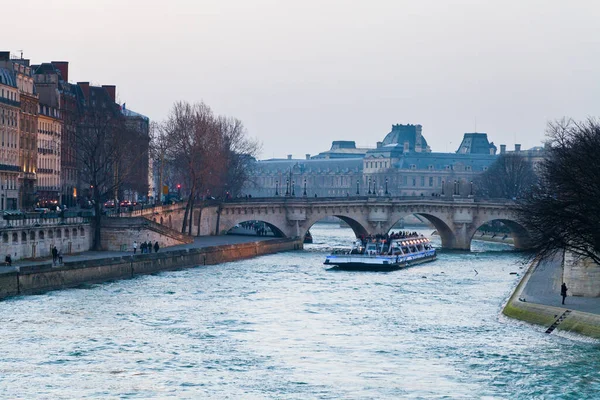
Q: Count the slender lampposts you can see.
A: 12